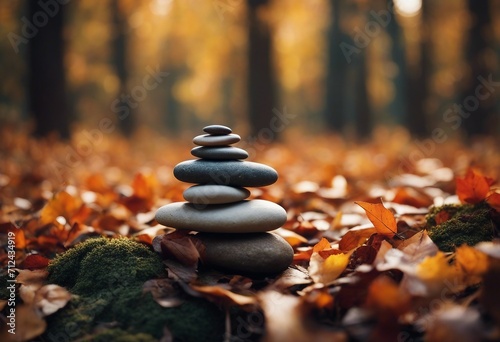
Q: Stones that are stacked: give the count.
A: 7